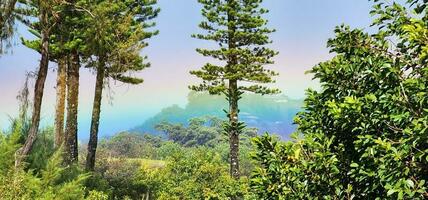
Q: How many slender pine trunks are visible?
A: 5